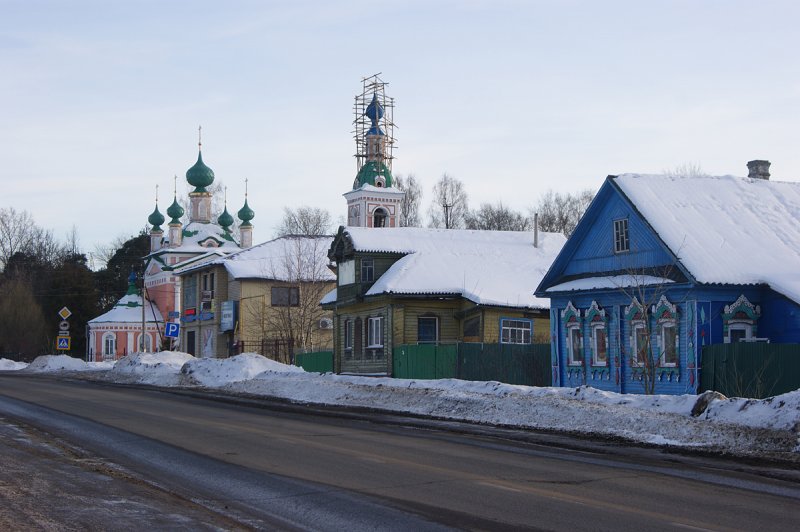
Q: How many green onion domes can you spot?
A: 5